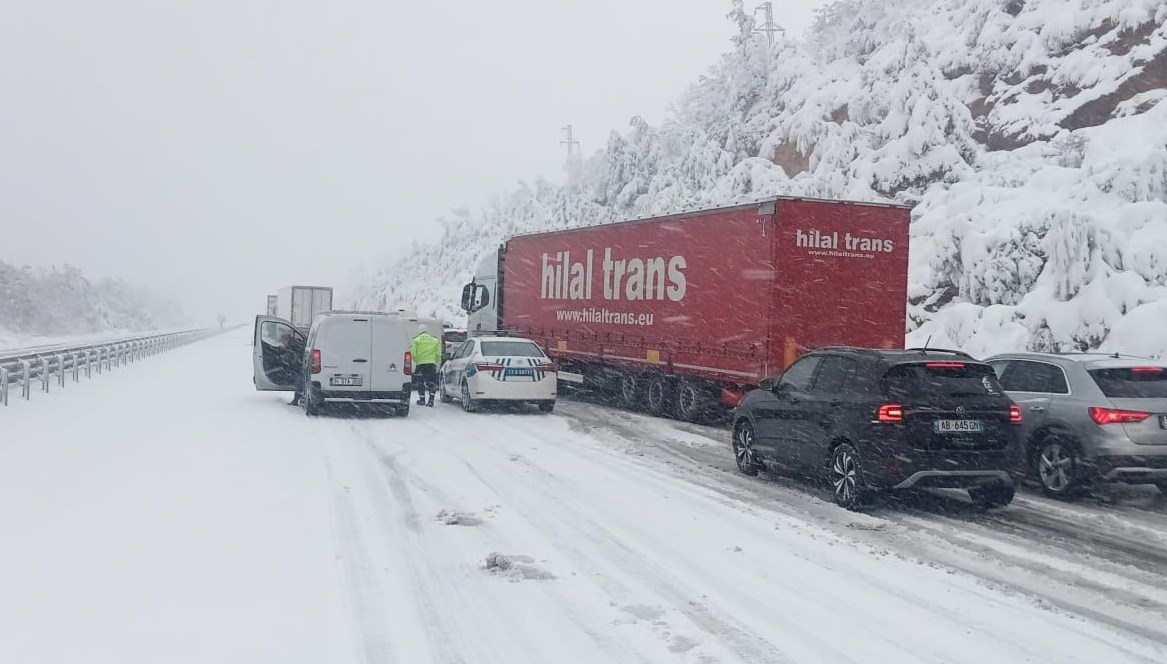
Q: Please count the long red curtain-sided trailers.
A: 1